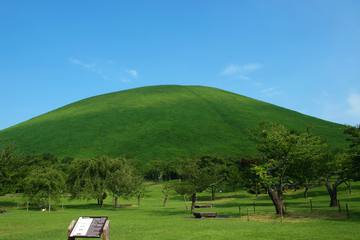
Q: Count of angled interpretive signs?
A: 1